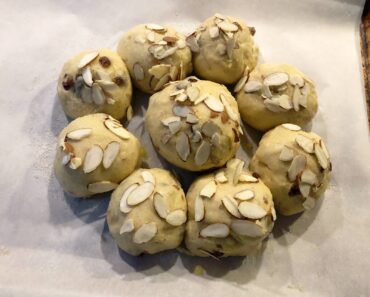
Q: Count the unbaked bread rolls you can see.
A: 9